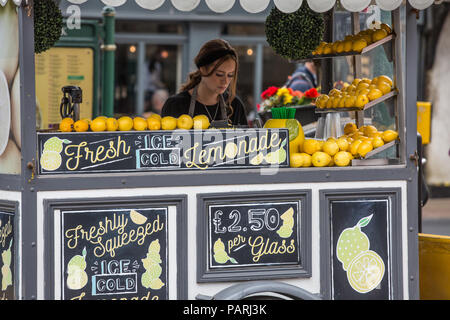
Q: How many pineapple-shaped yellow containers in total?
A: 1